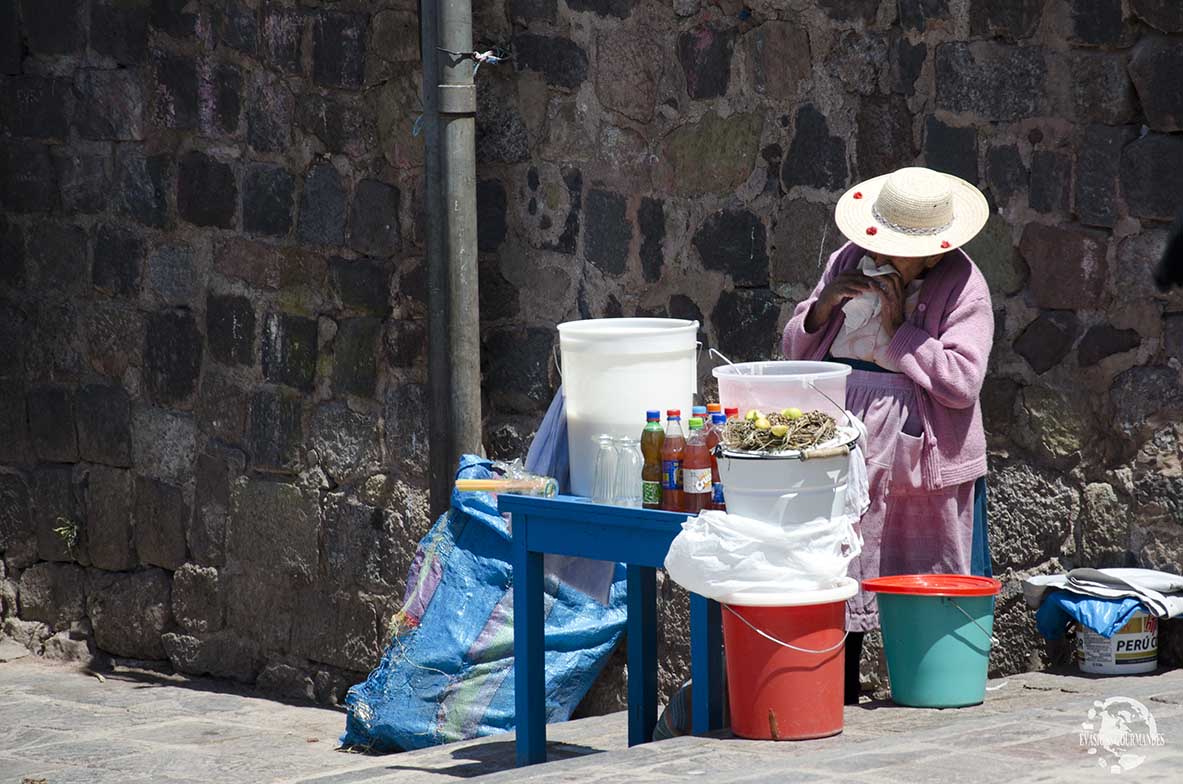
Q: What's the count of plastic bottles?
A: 7